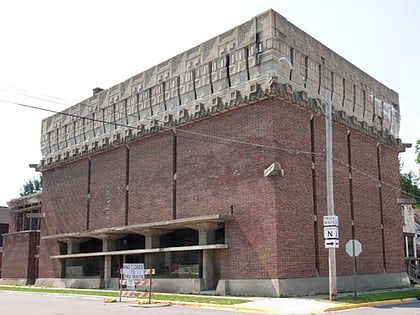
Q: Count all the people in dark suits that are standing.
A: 0